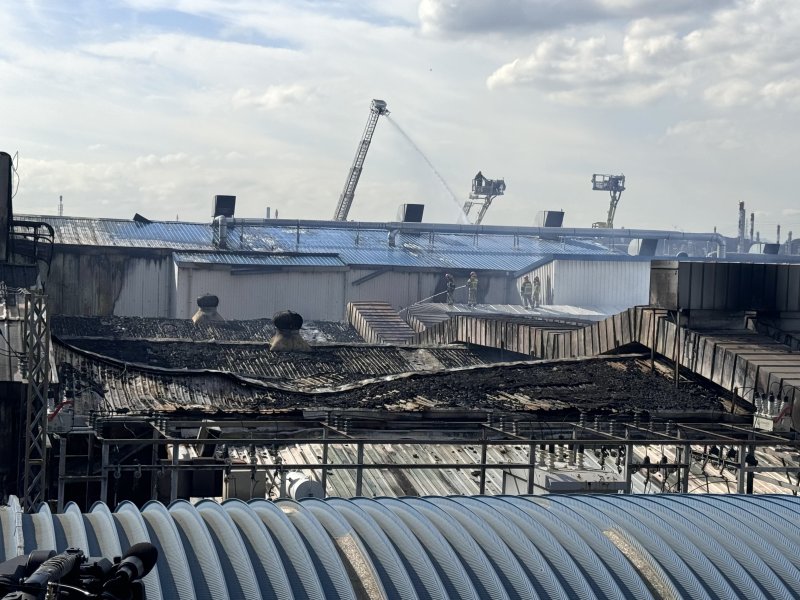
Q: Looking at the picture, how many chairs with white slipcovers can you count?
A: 0